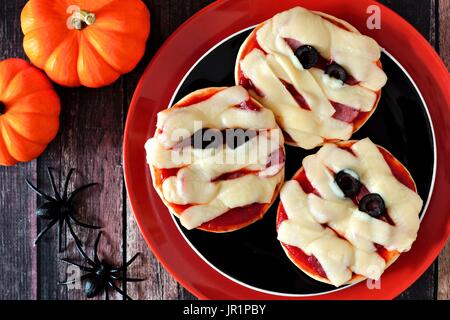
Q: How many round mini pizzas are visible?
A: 3